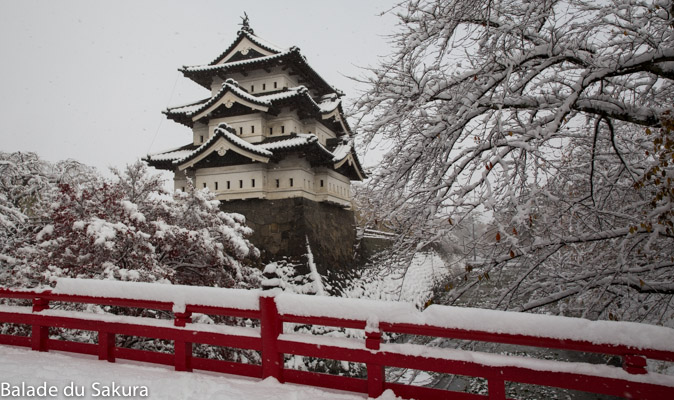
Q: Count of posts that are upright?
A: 7